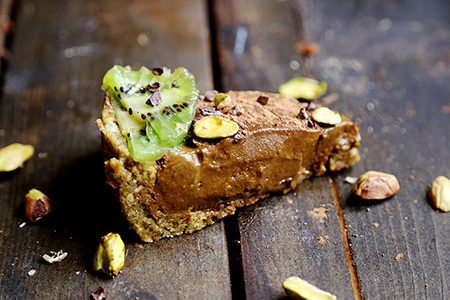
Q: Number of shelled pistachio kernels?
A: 10